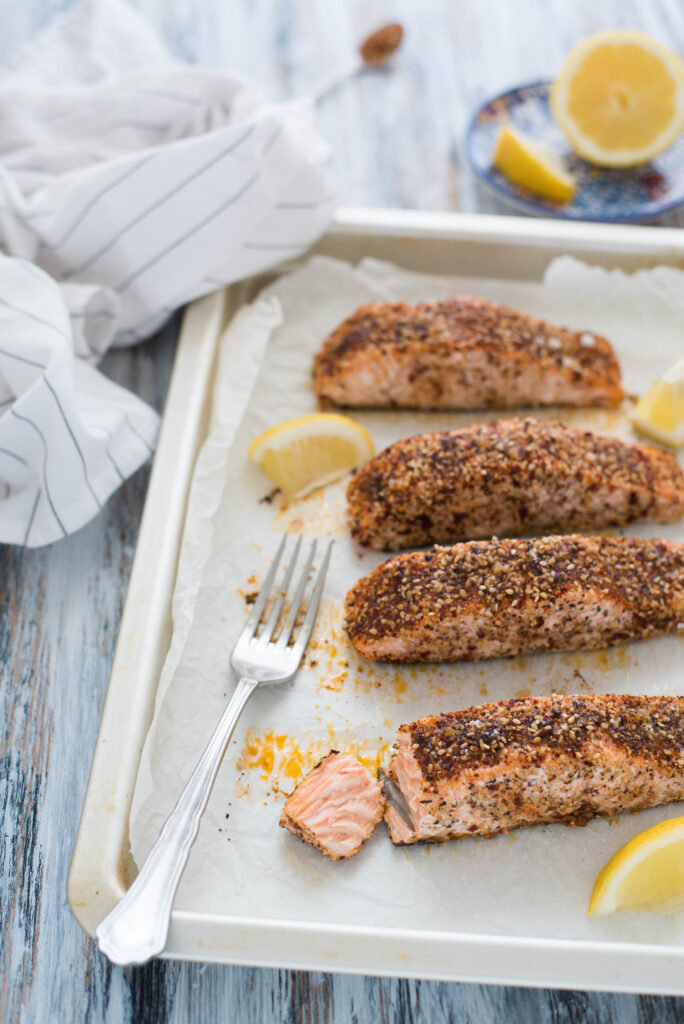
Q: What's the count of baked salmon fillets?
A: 4